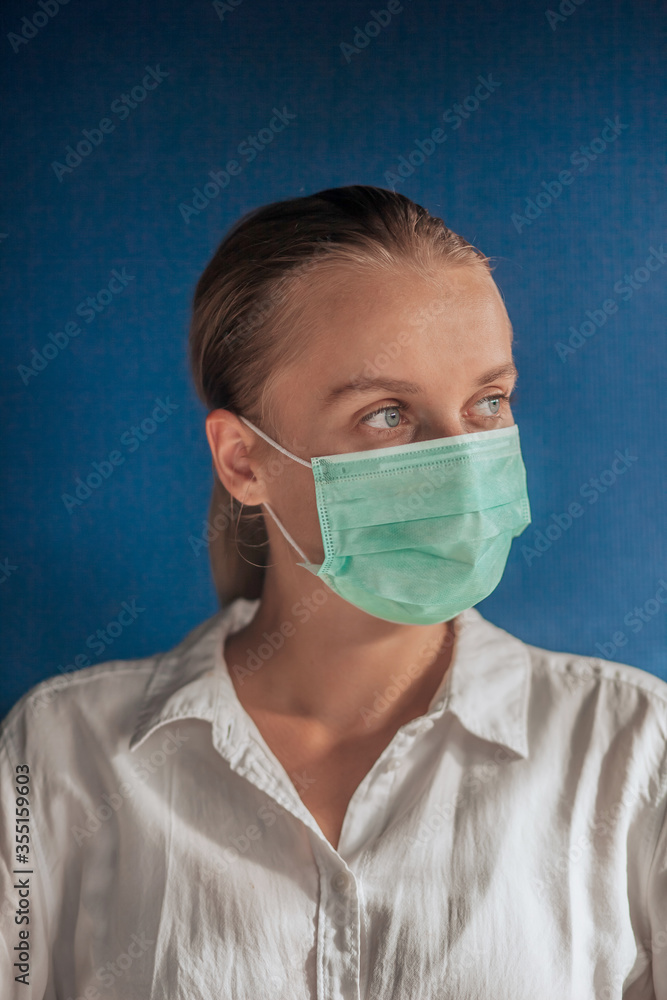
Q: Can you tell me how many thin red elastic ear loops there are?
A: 0